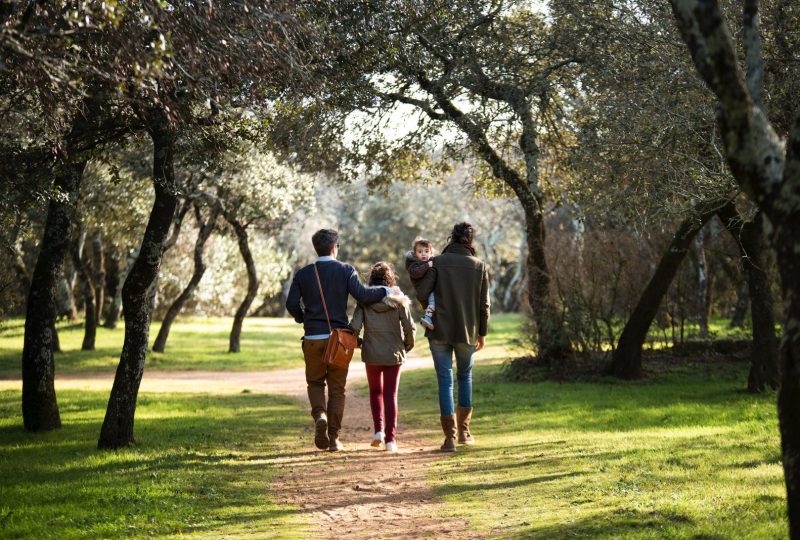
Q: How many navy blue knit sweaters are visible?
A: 1